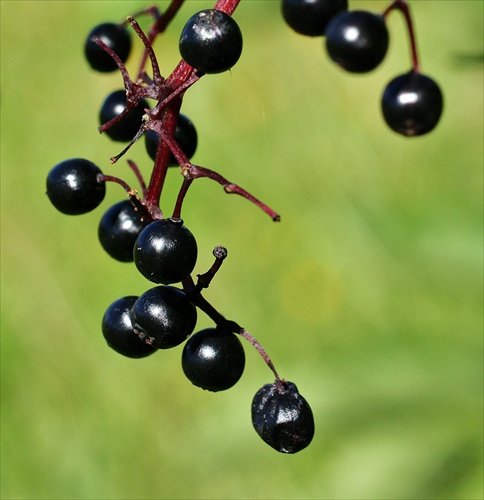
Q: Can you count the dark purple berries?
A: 14